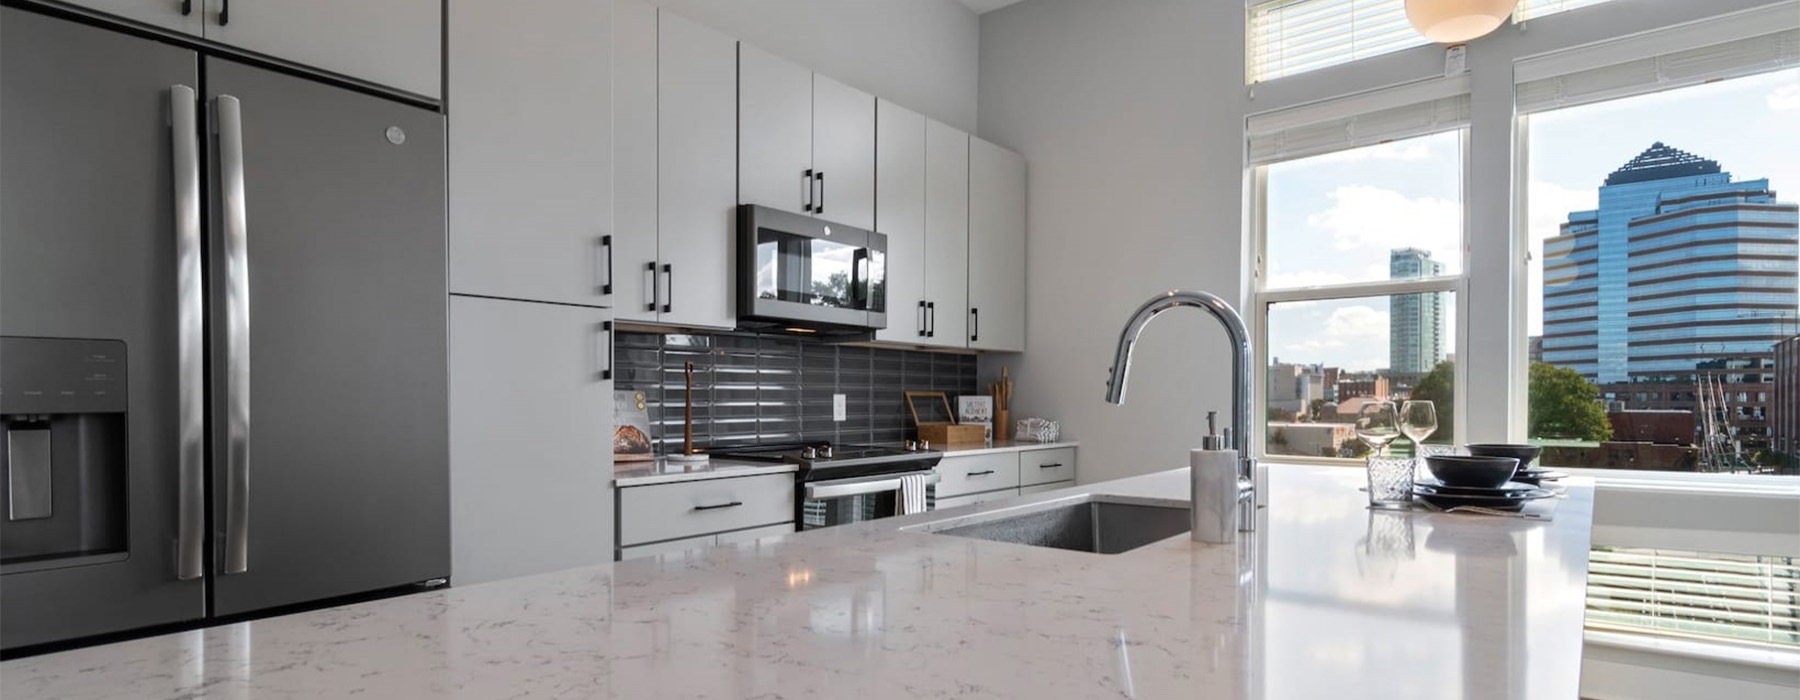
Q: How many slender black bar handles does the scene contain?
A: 14